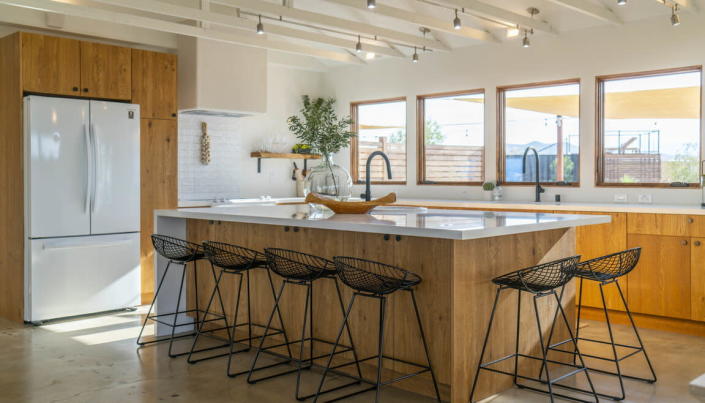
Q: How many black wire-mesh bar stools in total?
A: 6